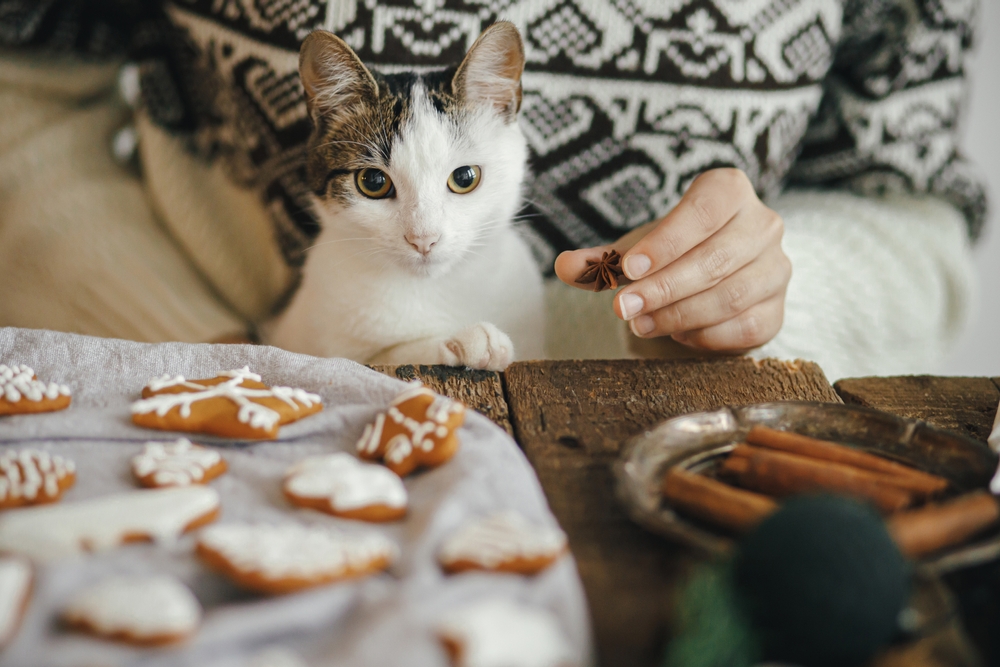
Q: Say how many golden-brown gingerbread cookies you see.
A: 12